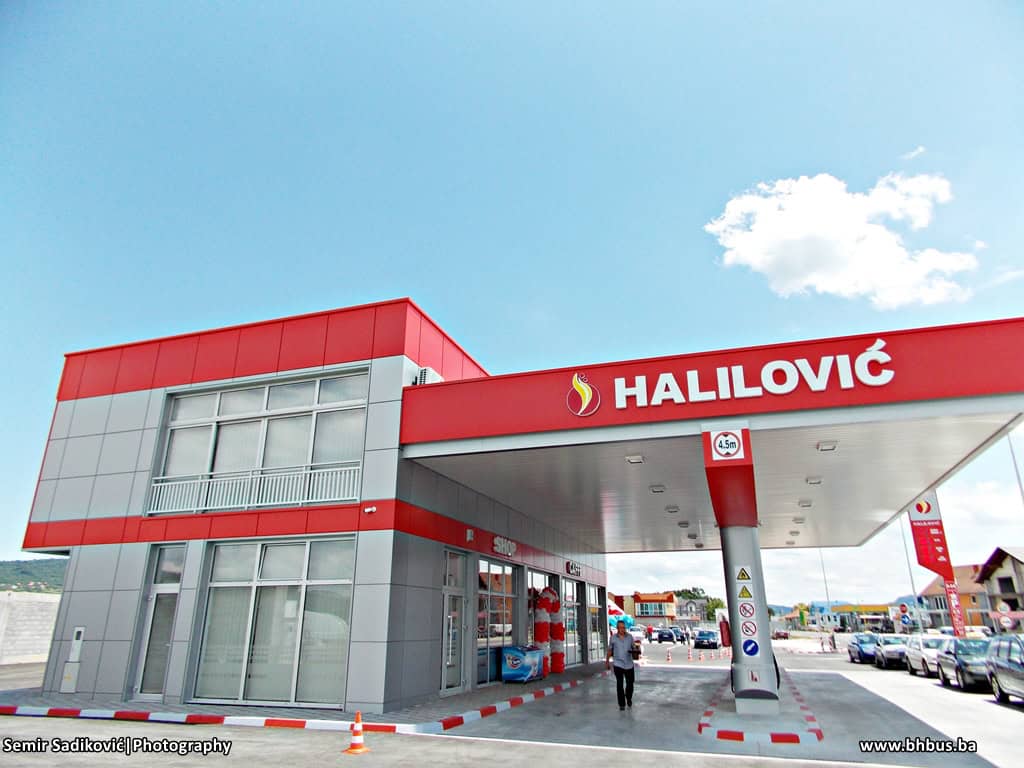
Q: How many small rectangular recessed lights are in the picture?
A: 12